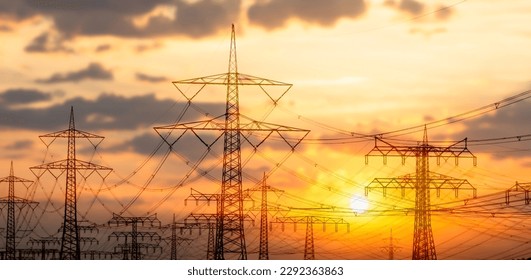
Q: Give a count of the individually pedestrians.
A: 0